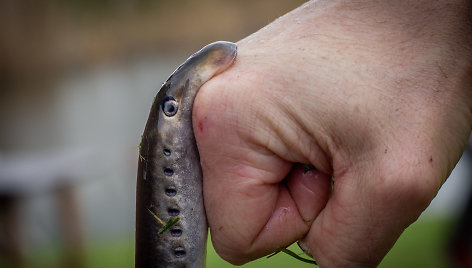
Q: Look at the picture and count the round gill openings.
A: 6